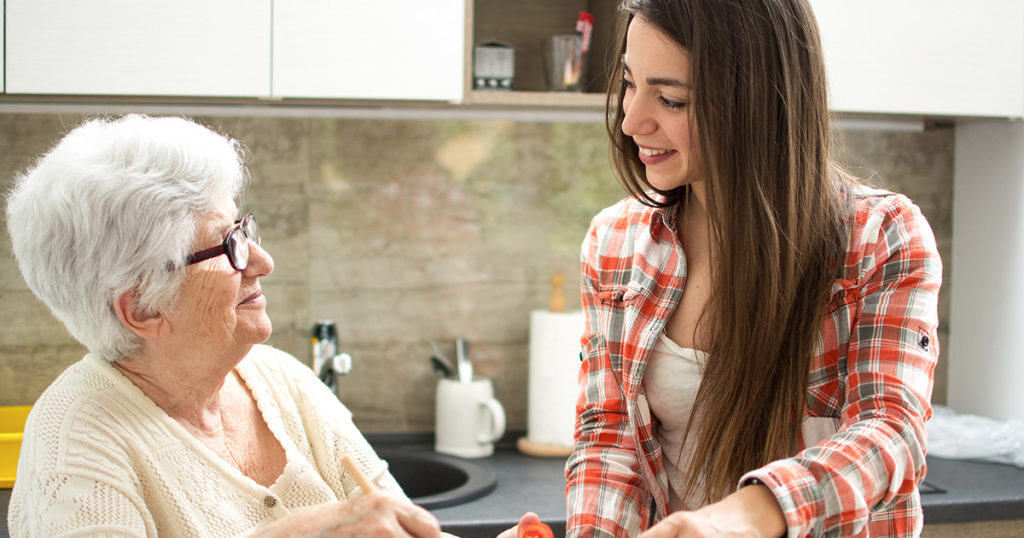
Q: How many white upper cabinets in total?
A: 3